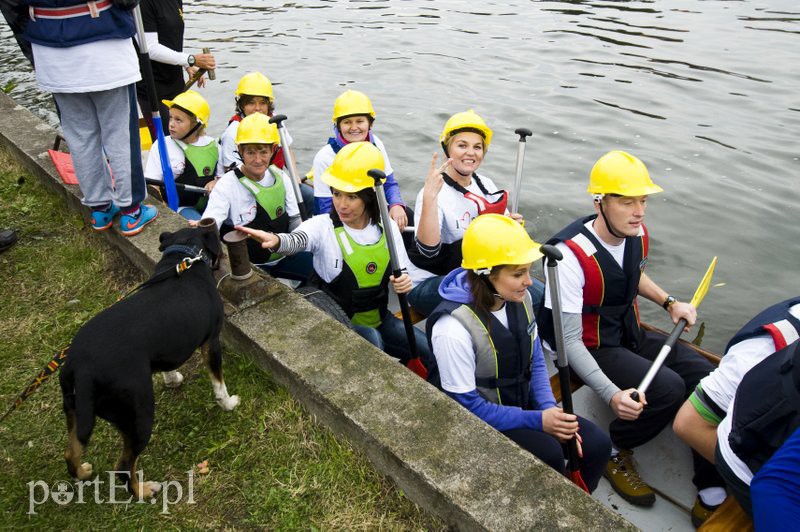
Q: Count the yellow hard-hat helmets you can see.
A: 8